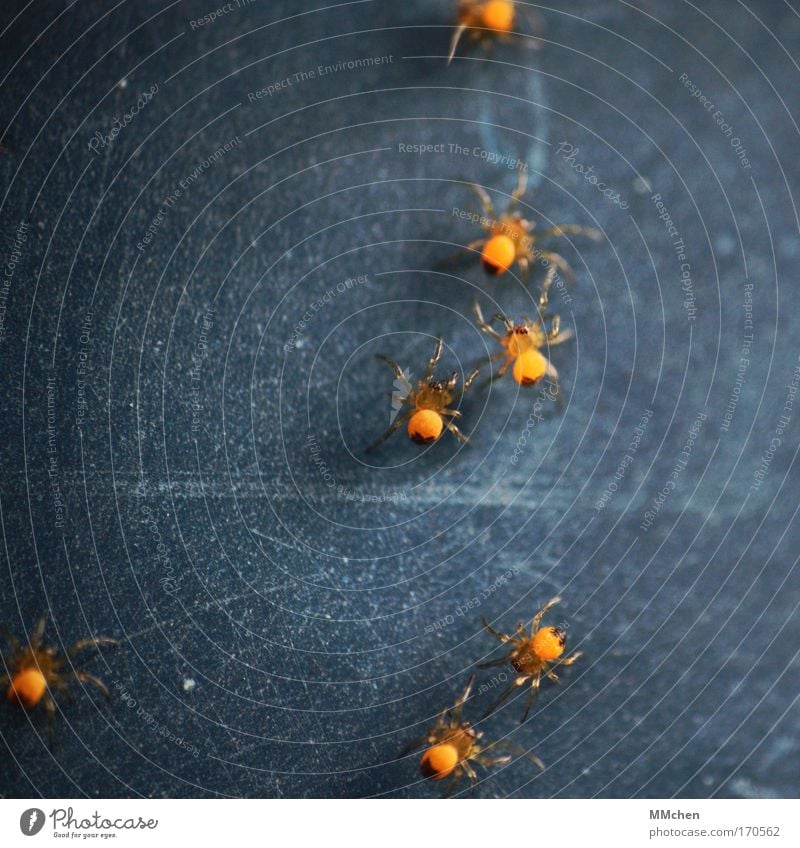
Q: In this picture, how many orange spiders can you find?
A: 7